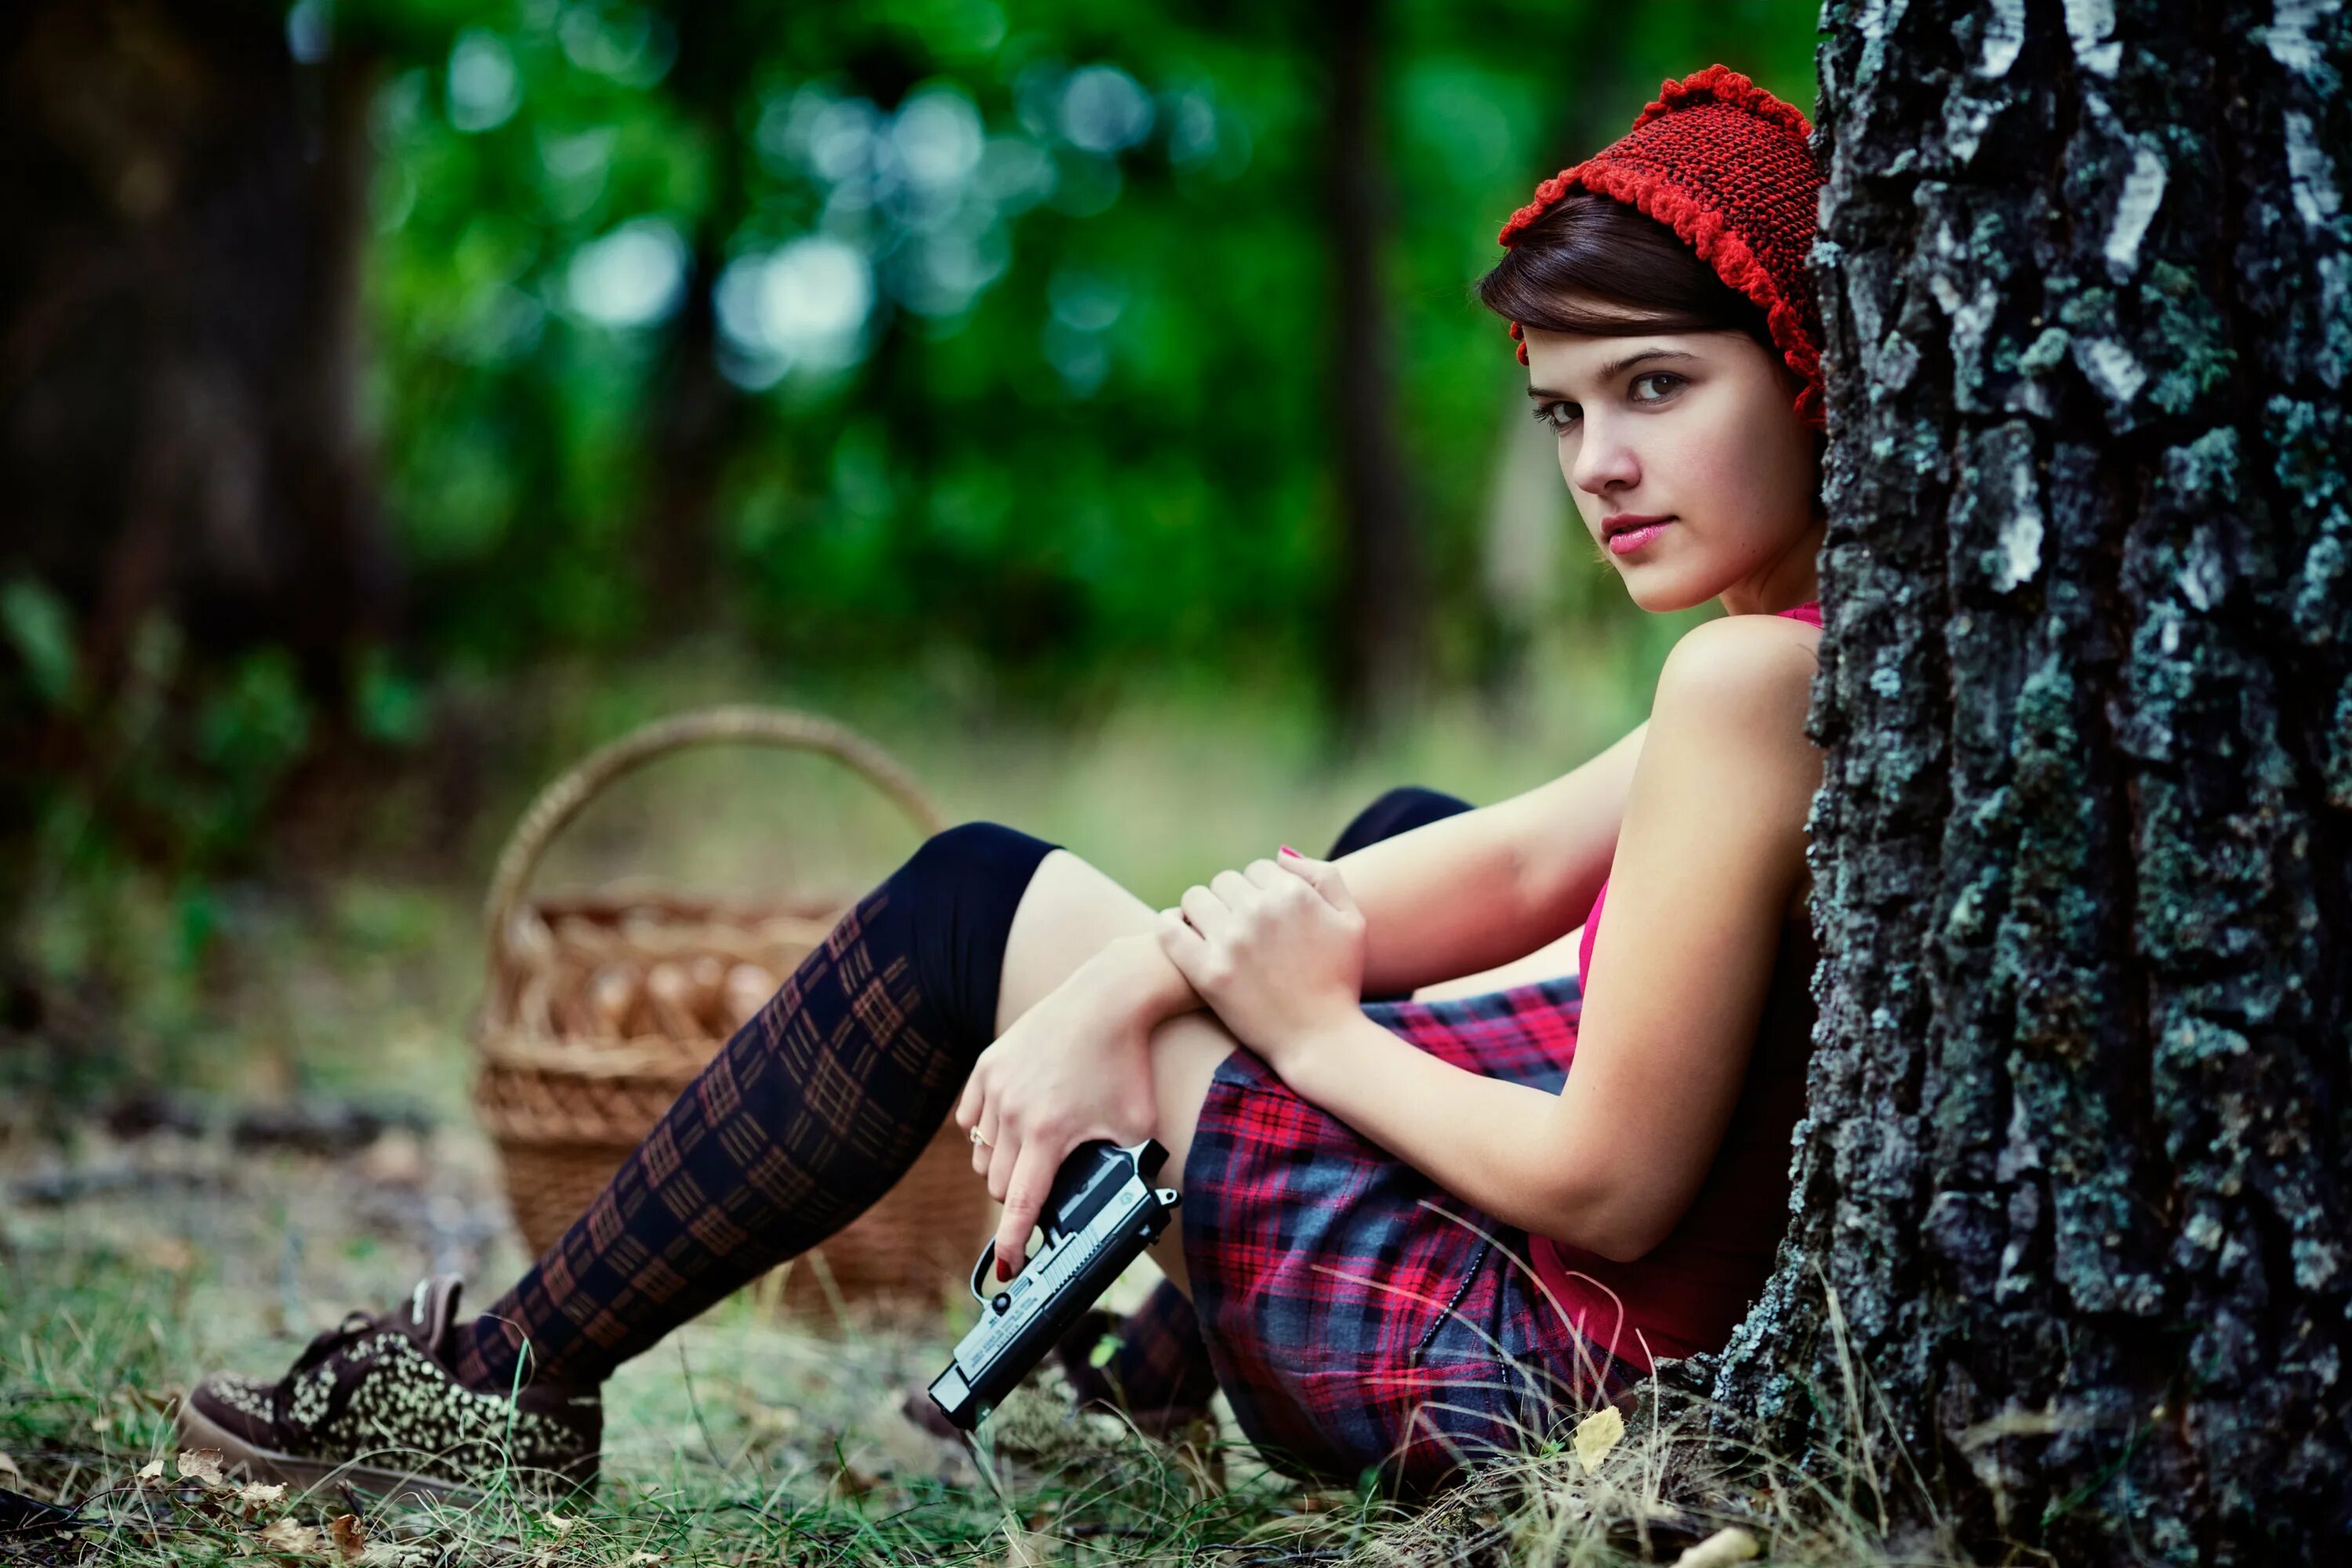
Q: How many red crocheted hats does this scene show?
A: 1